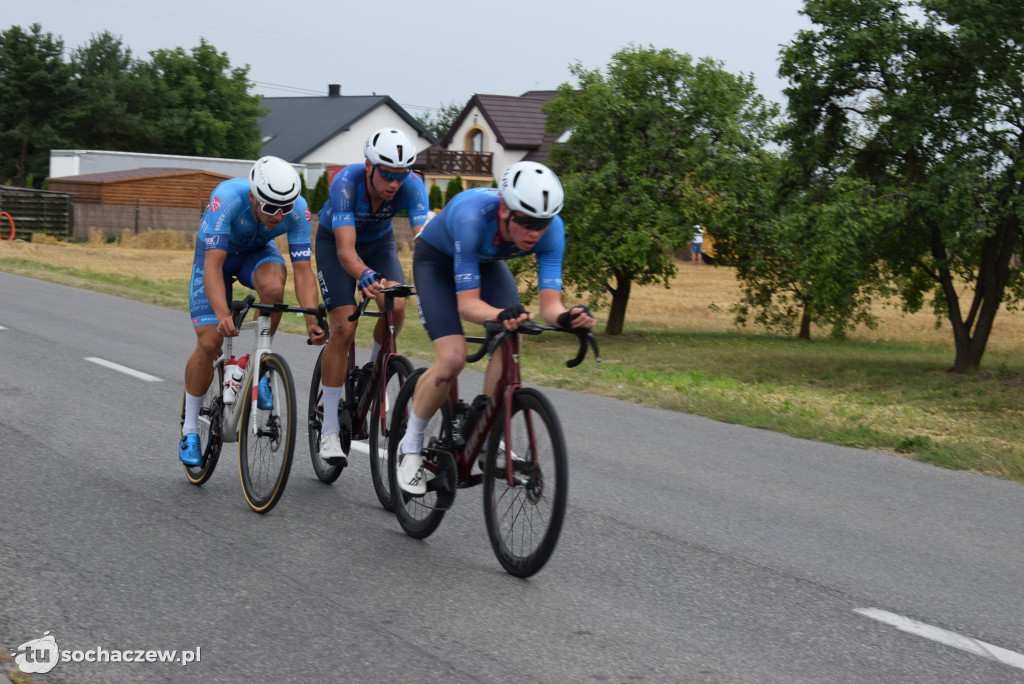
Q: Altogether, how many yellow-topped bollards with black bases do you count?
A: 0